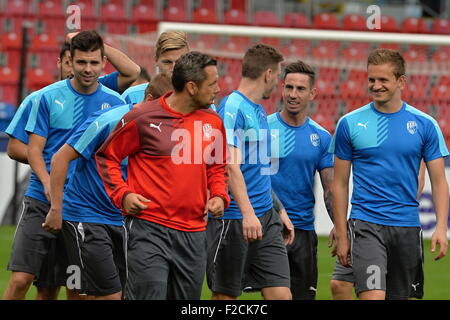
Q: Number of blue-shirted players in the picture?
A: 7